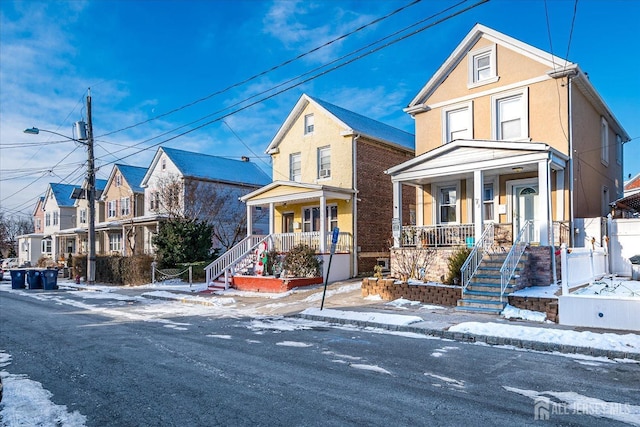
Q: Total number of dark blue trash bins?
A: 3